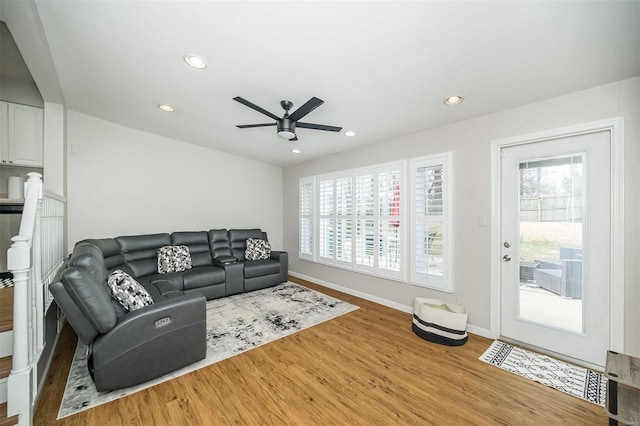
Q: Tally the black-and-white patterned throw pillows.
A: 3